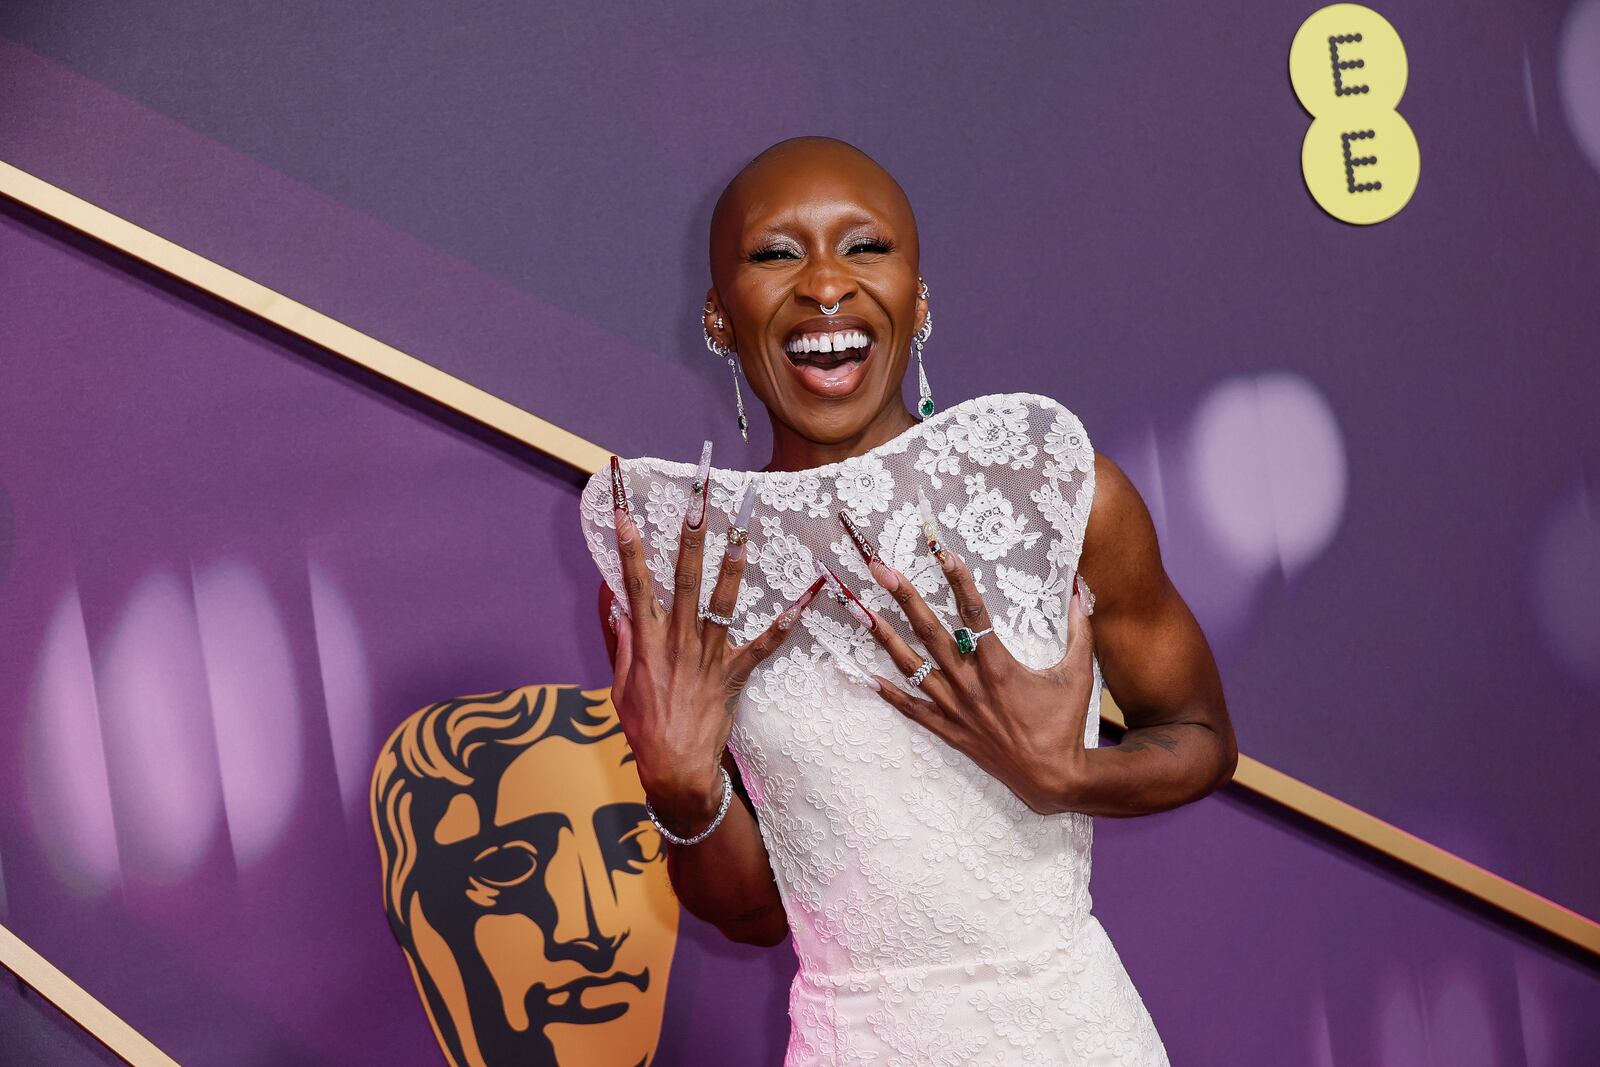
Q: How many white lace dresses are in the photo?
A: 1